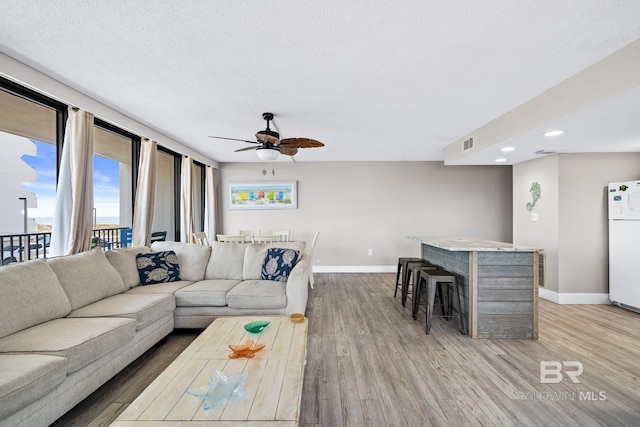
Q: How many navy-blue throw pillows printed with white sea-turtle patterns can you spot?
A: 2